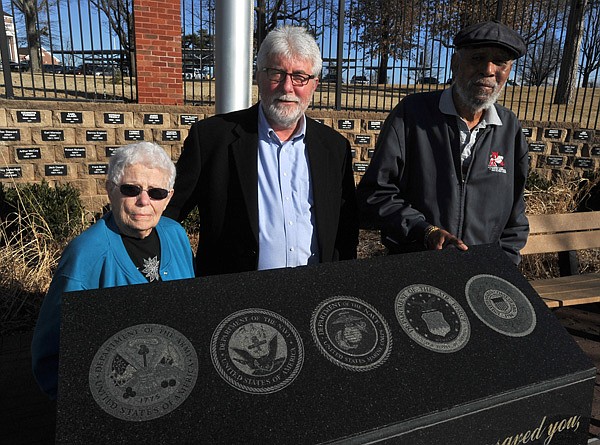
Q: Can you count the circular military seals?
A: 5